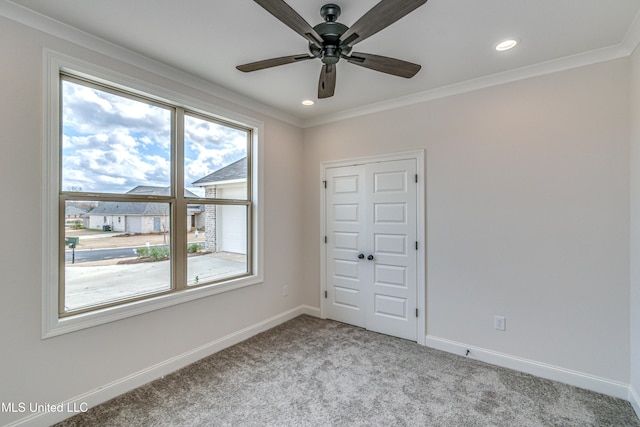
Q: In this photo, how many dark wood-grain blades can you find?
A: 5